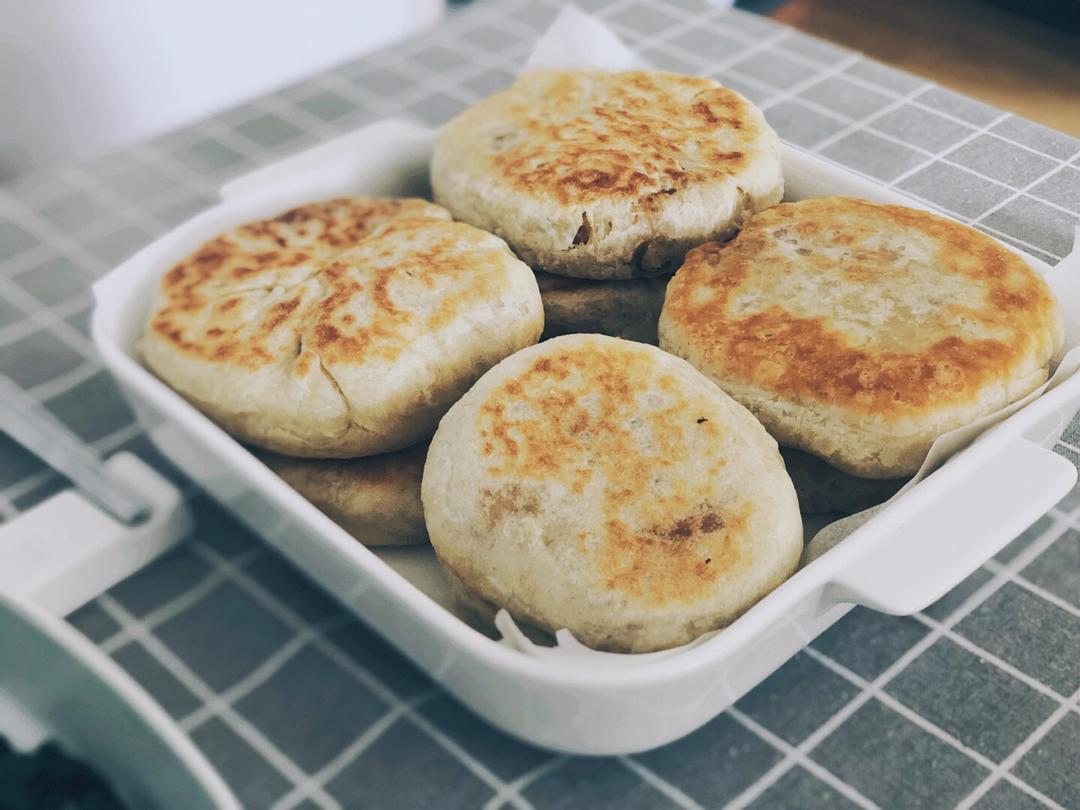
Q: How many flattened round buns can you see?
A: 7